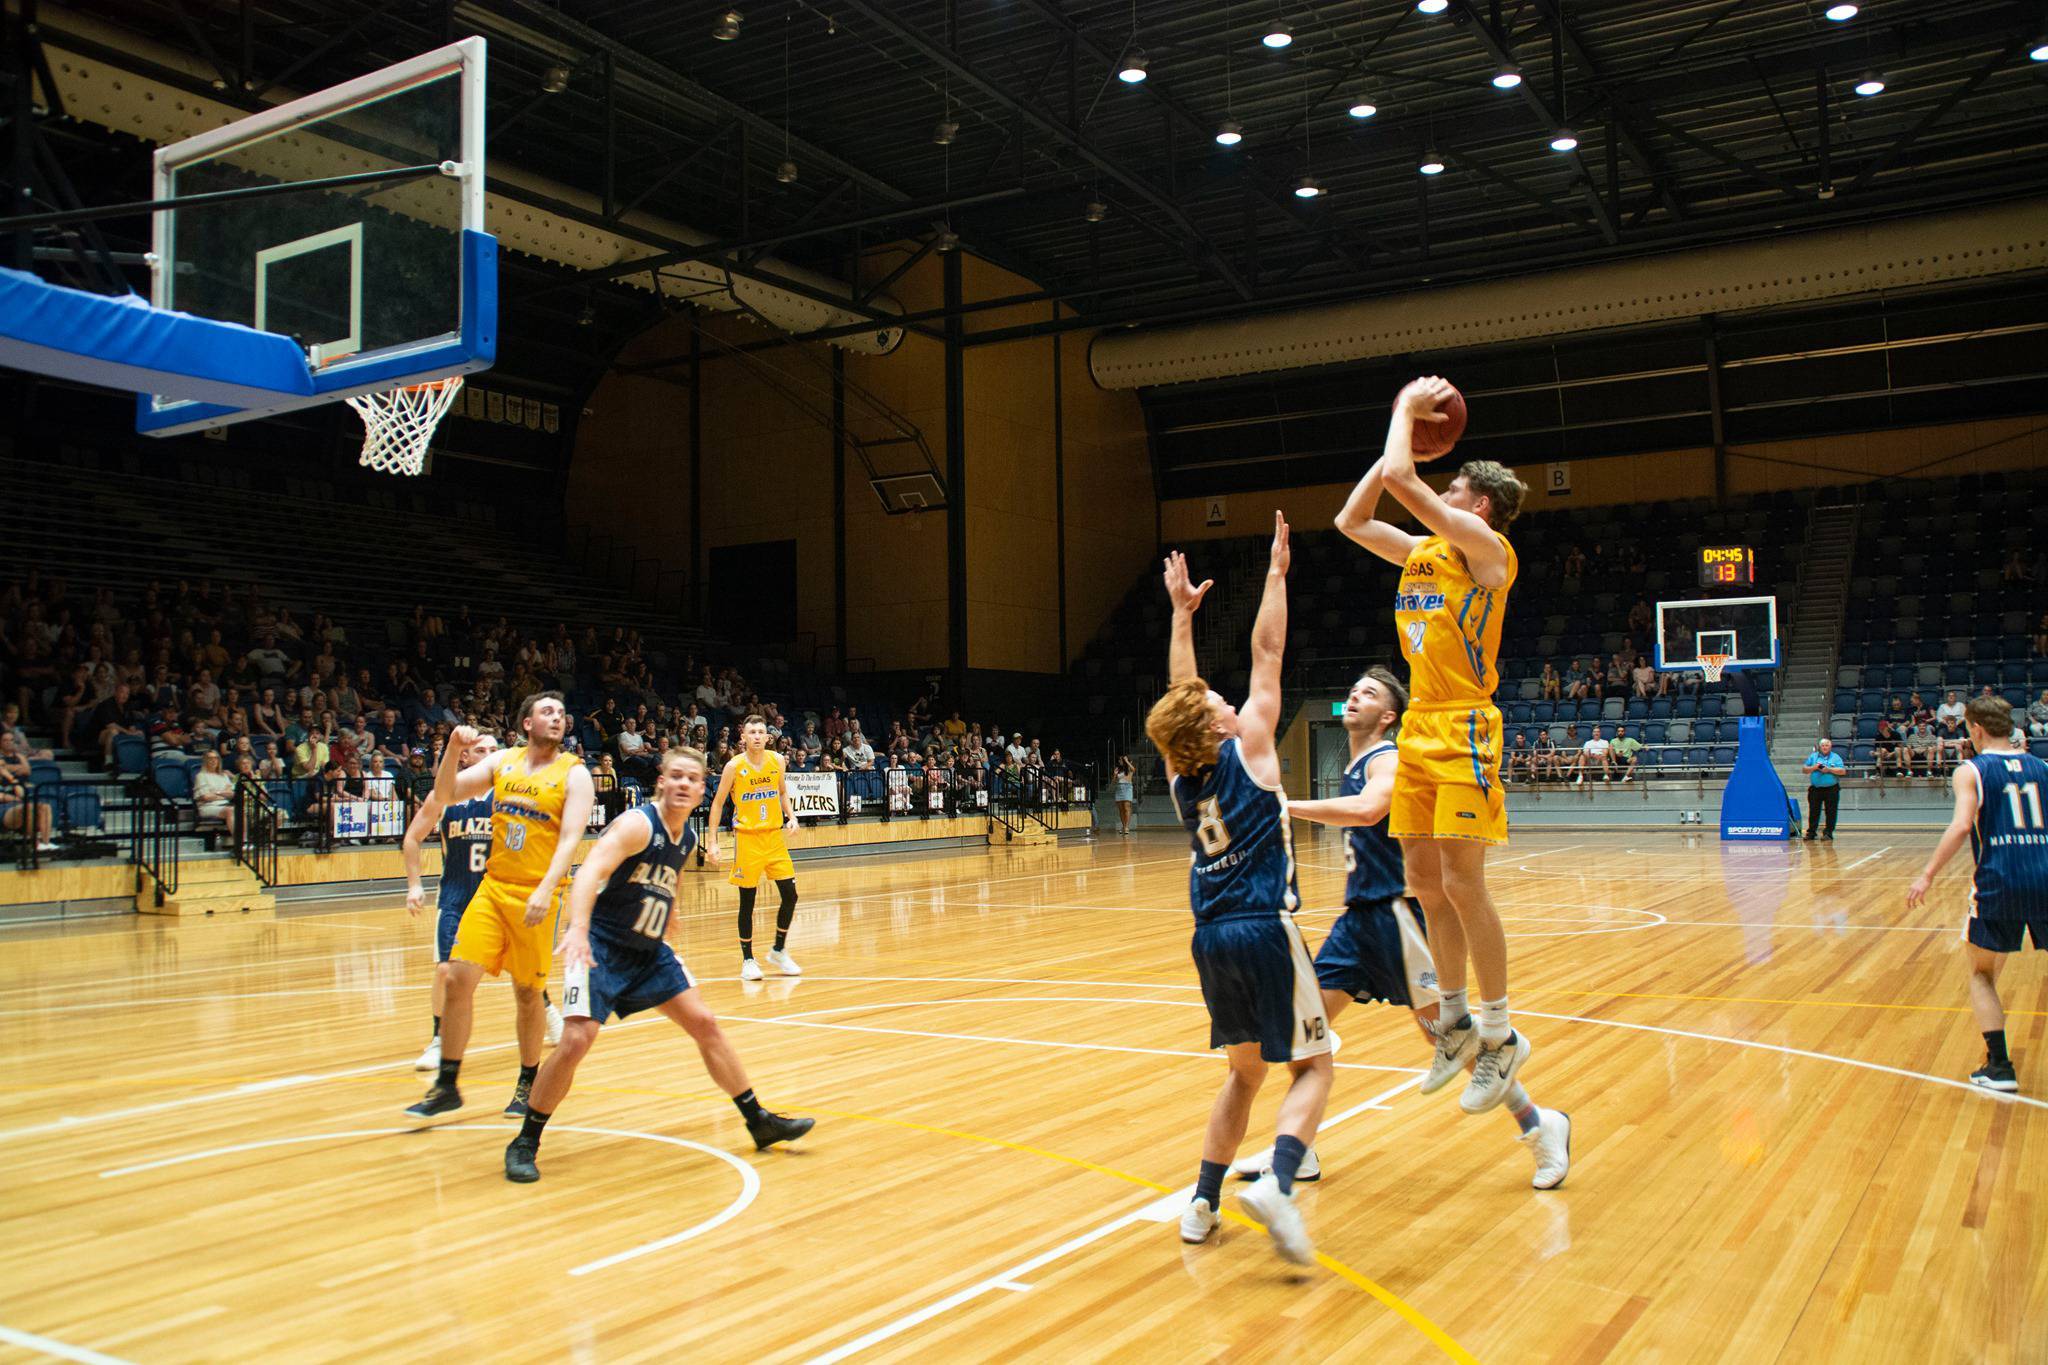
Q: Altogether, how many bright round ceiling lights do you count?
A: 12